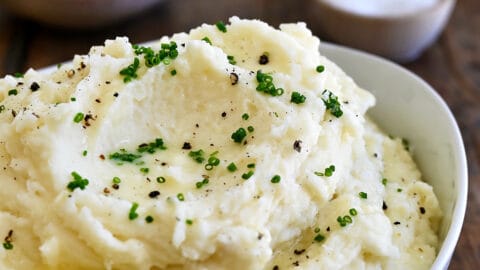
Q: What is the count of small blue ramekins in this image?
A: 0